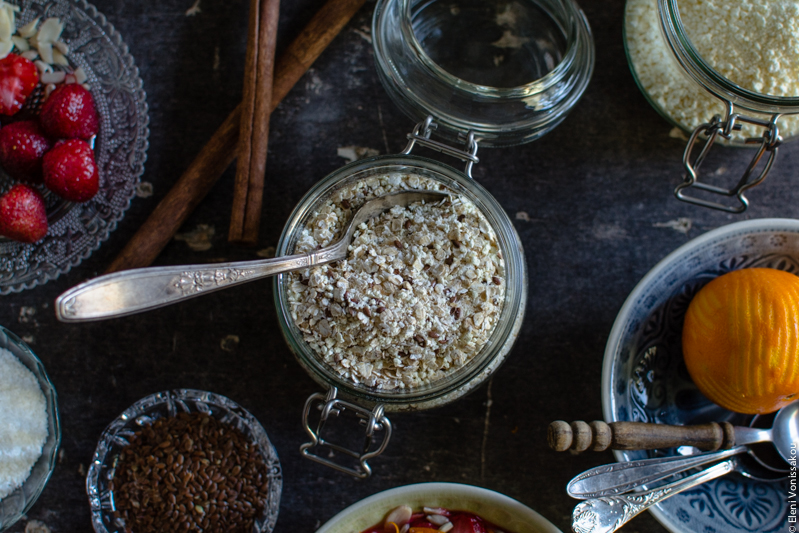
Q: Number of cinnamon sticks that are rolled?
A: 2